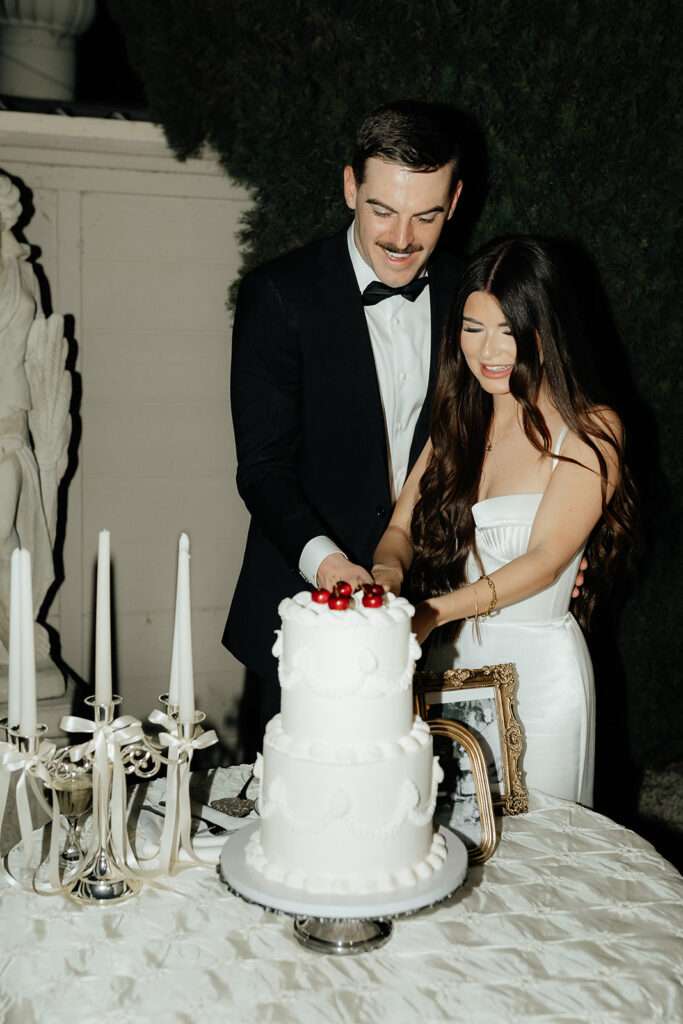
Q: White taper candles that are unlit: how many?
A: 5